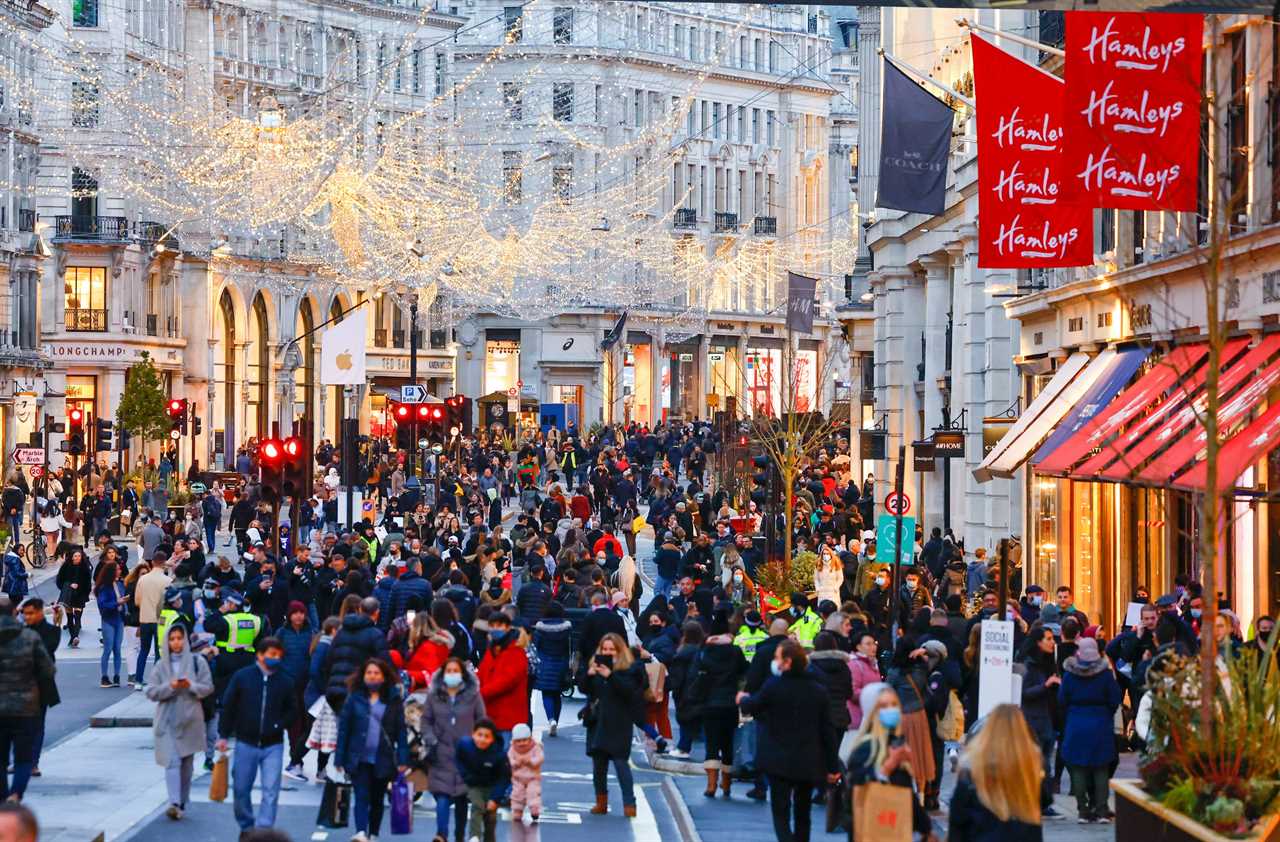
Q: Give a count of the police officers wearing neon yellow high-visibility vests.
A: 4